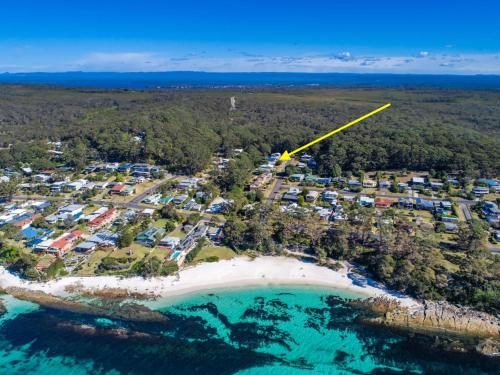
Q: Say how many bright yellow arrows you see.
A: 1